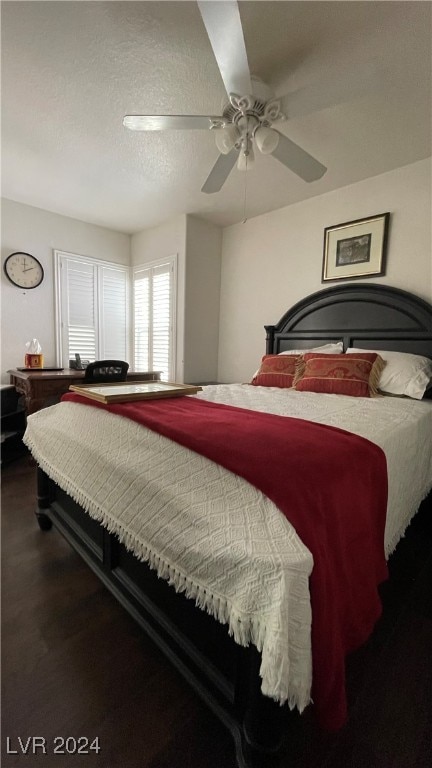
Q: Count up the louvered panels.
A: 4